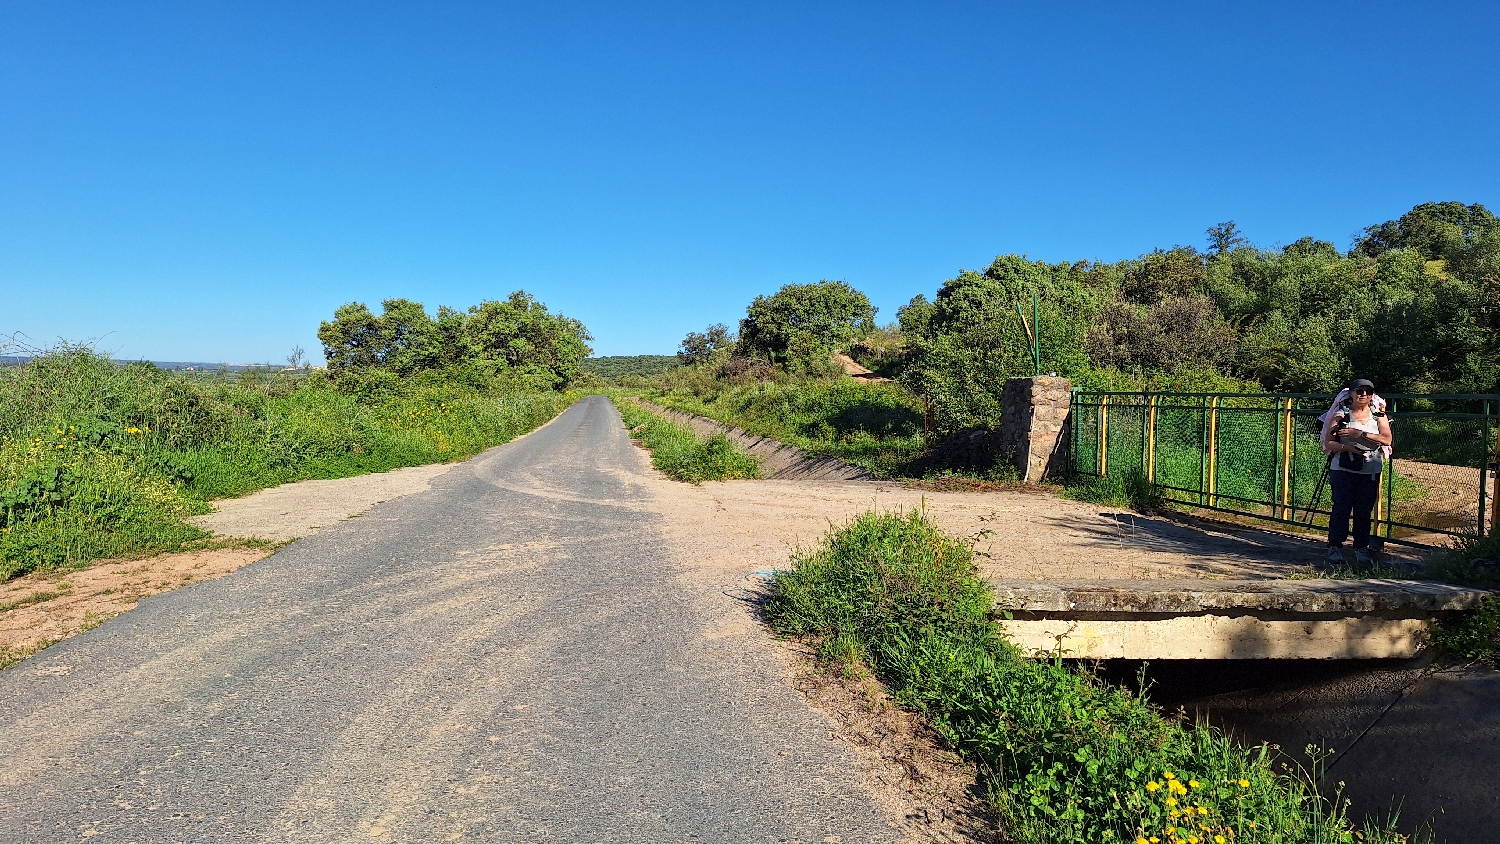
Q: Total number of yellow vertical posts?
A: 5